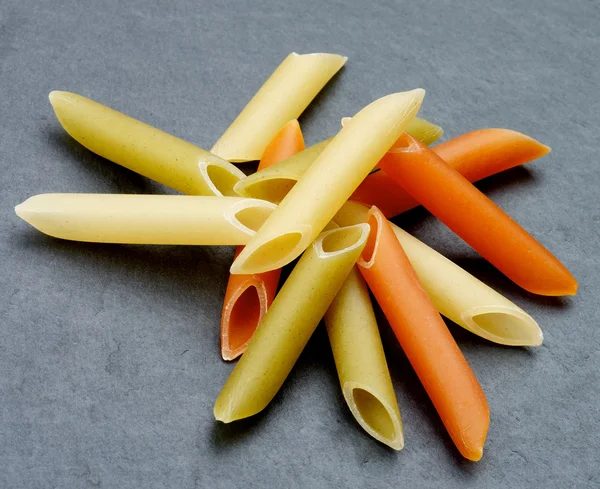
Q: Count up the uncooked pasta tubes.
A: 12